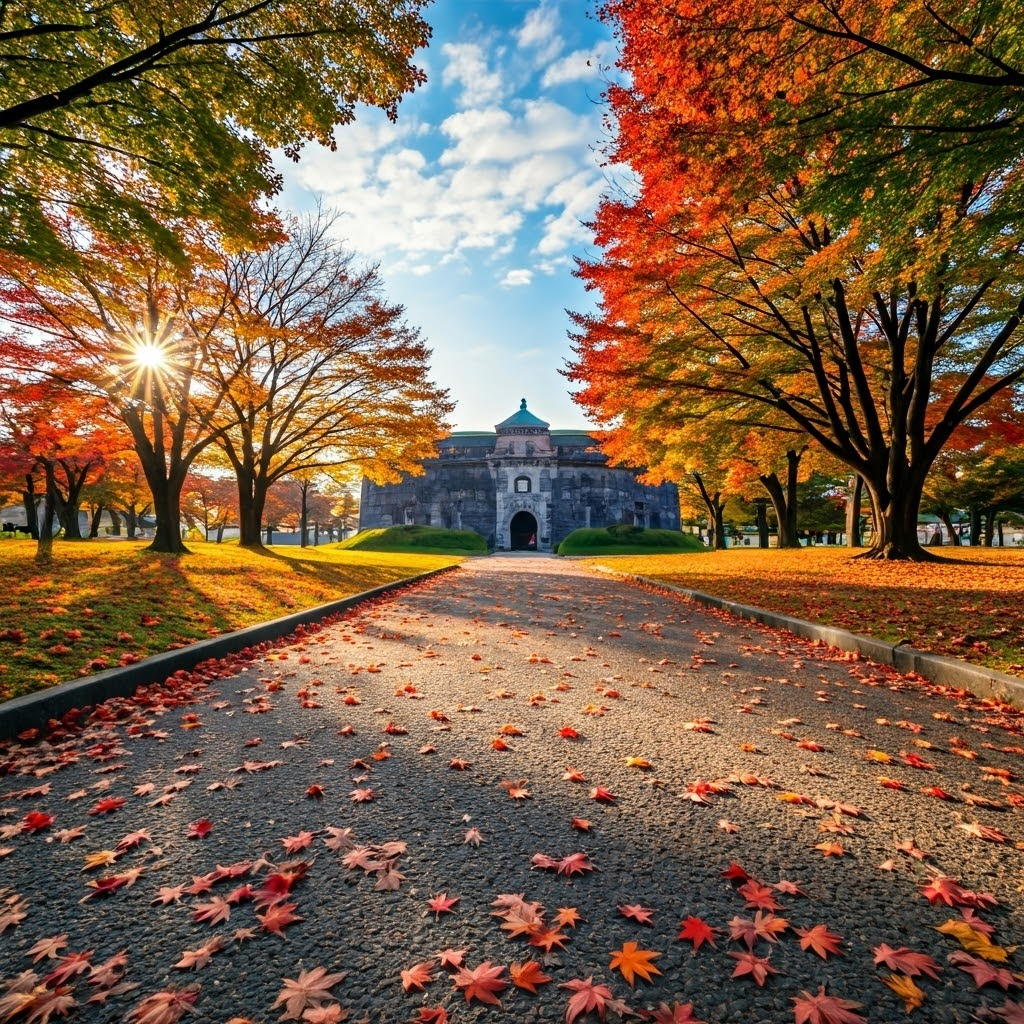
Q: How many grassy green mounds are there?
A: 2